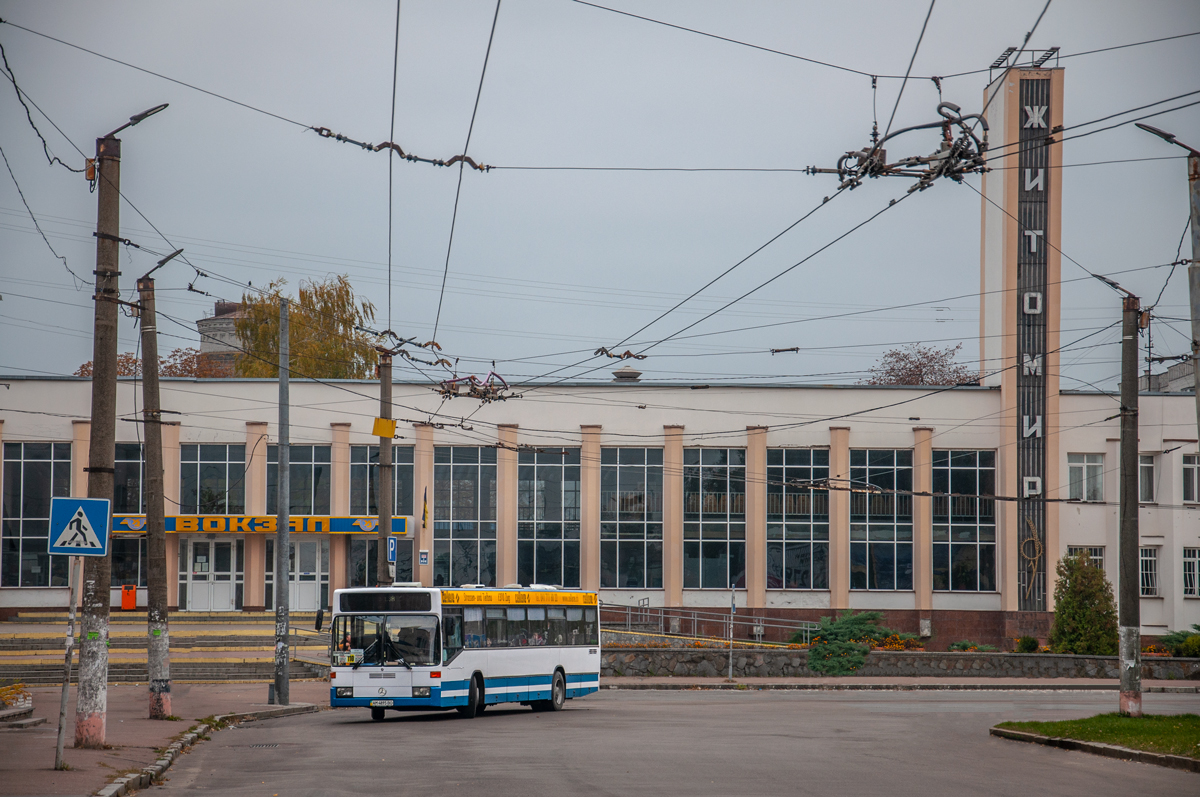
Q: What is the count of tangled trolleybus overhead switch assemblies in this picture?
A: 2